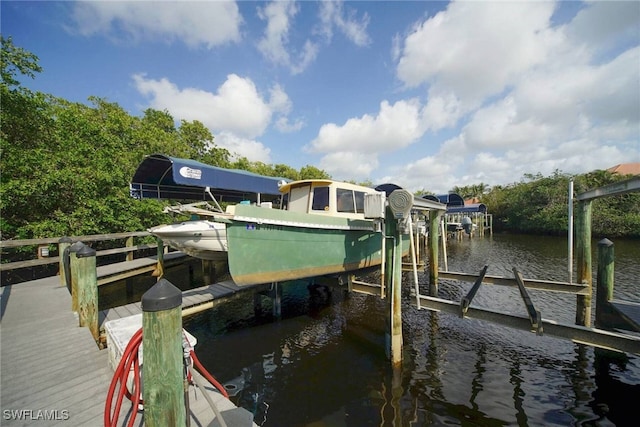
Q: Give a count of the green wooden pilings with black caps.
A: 5